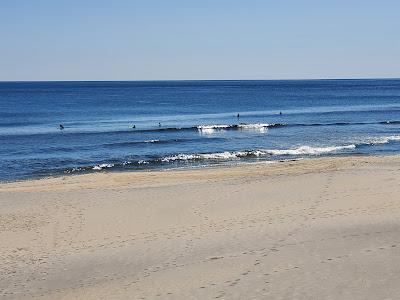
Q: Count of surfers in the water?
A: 5